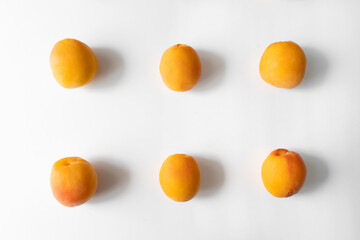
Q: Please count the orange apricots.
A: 6